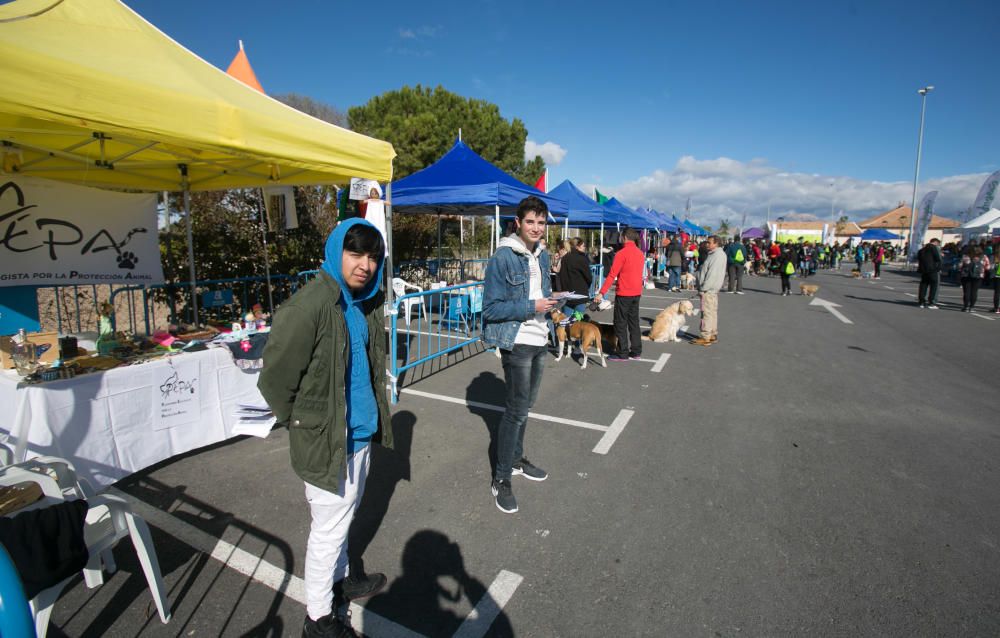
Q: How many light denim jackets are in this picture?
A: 1